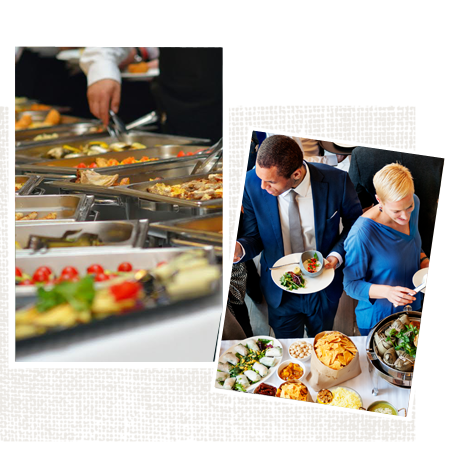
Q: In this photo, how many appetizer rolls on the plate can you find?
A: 11